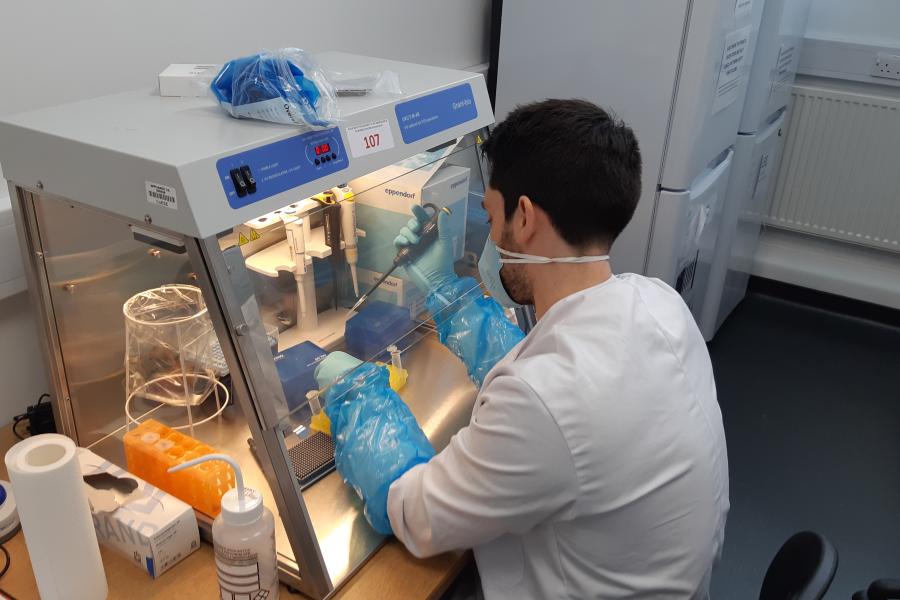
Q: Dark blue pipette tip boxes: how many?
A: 2